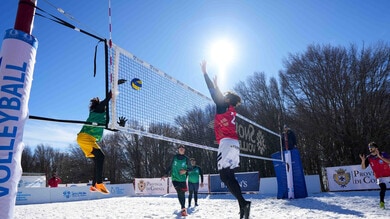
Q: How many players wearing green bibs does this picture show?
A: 3